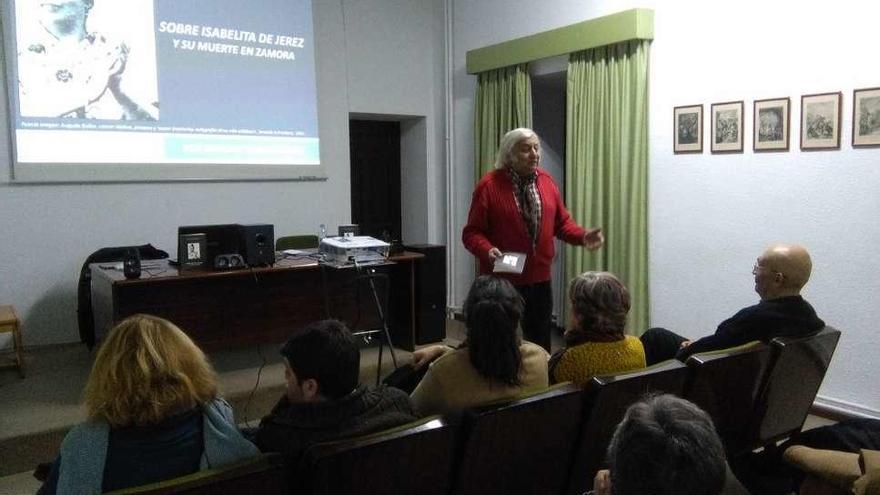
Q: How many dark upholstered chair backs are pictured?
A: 6